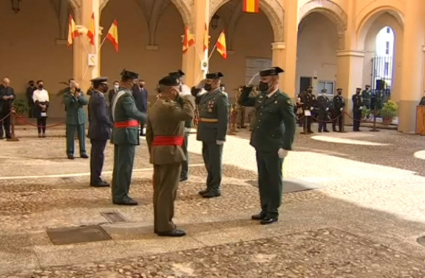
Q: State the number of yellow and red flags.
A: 7